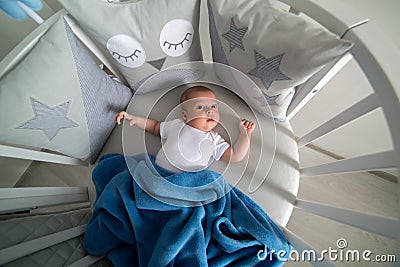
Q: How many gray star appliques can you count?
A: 4